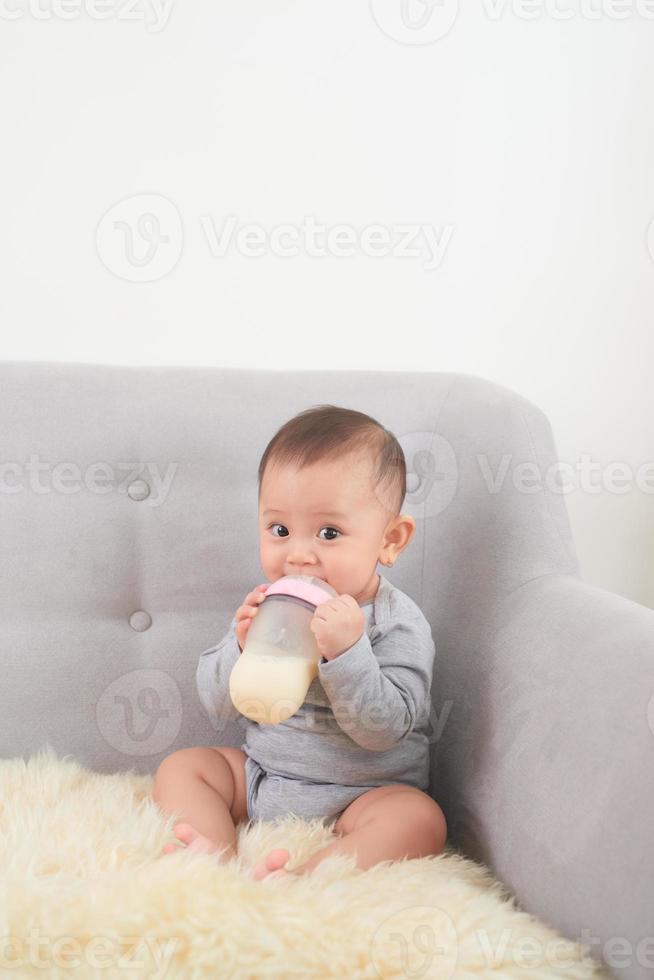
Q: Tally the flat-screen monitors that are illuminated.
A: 0